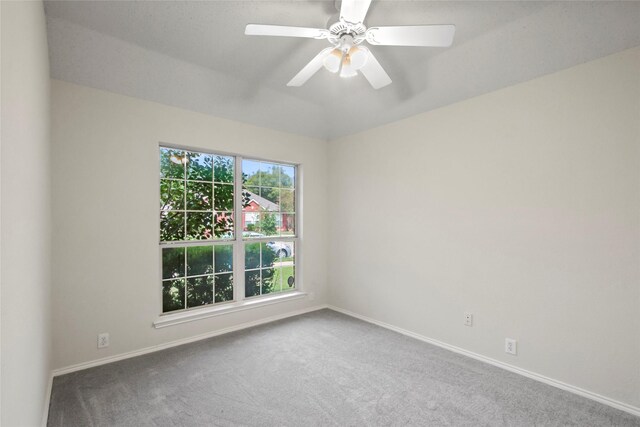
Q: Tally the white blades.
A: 5